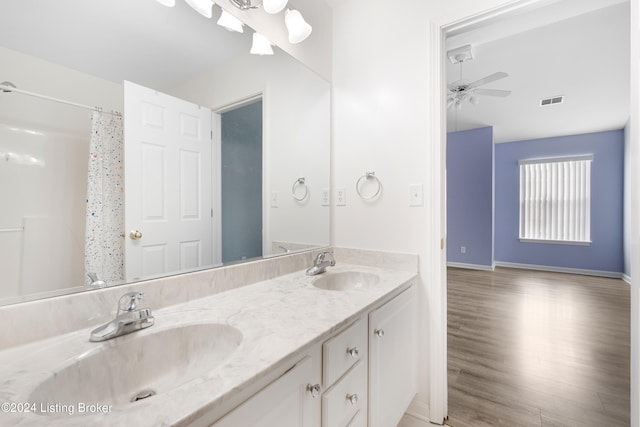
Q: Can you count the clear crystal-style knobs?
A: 4